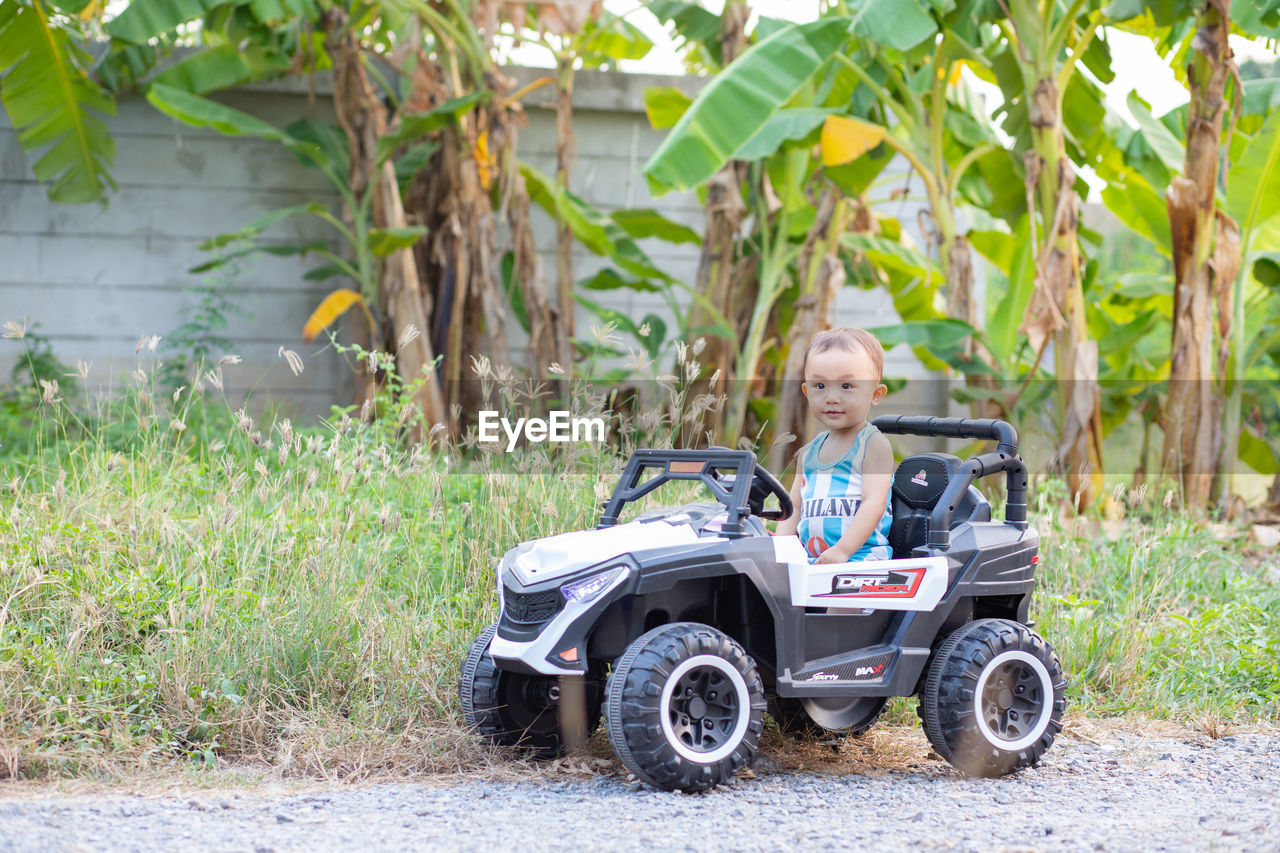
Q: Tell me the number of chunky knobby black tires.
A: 4